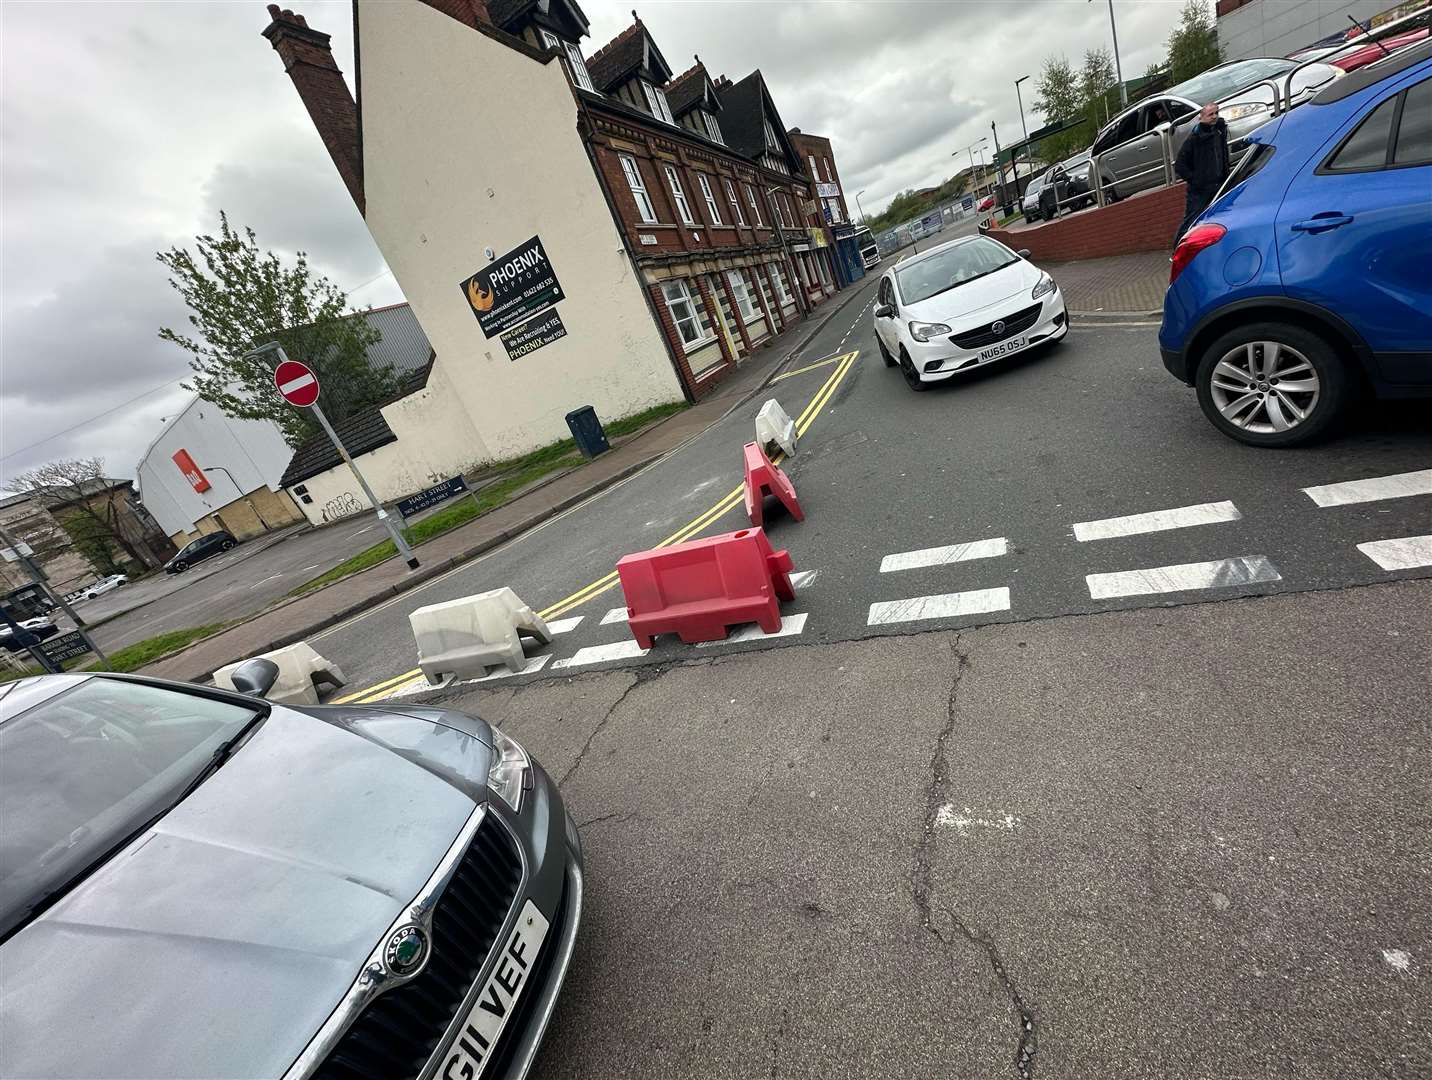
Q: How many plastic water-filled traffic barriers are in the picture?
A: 5